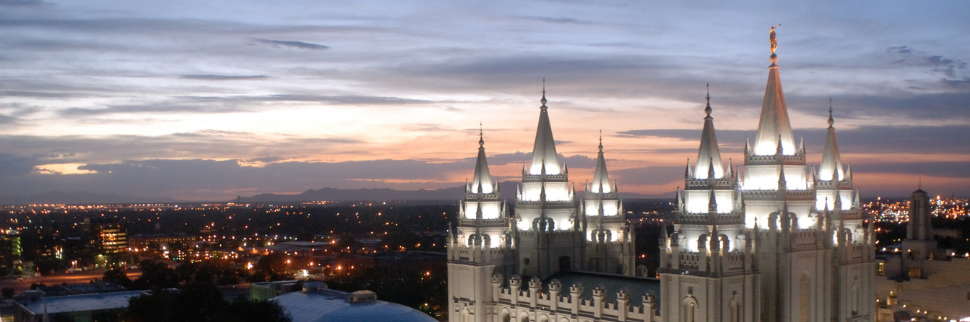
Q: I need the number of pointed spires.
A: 6